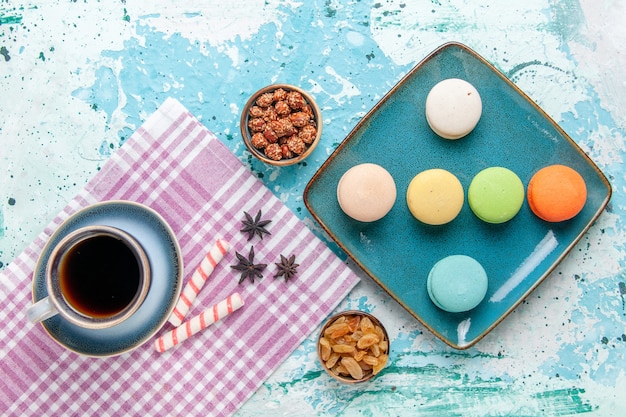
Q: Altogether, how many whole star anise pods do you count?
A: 3